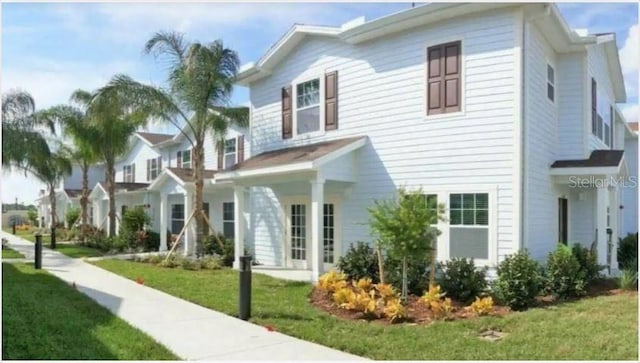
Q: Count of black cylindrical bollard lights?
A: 4